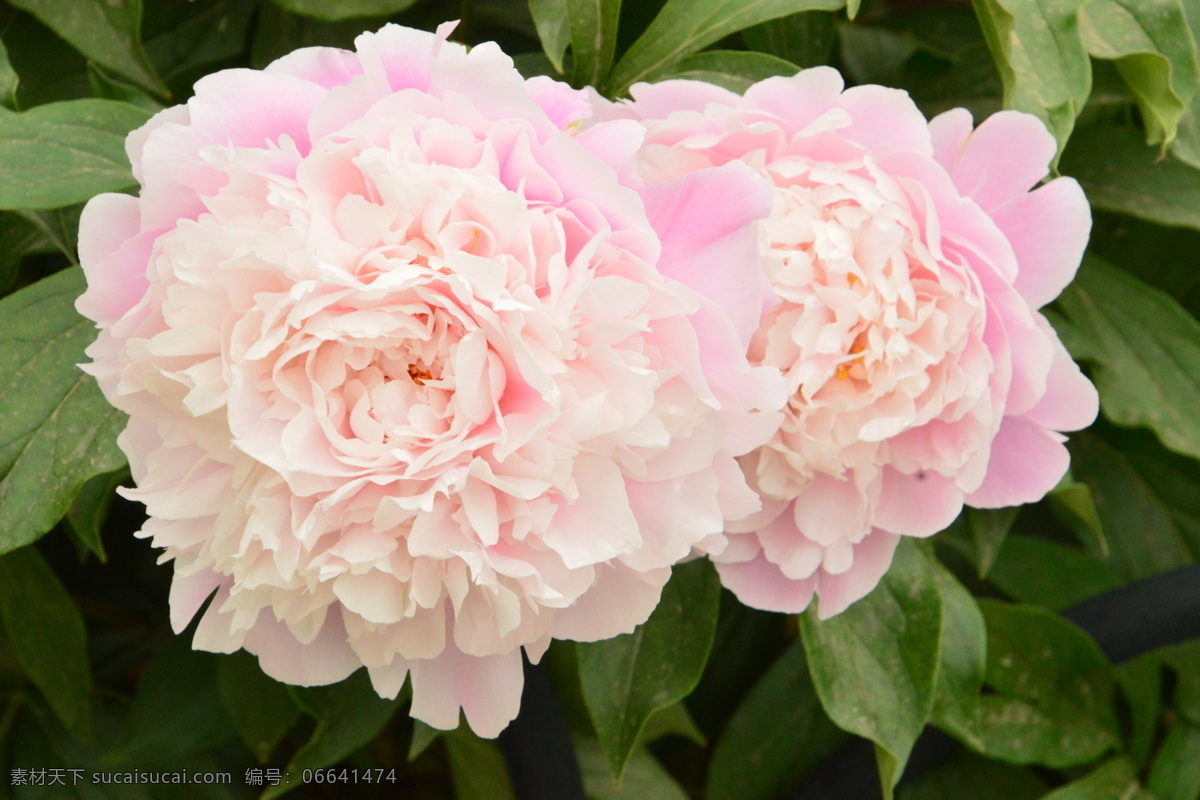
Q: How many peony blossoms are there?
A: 2